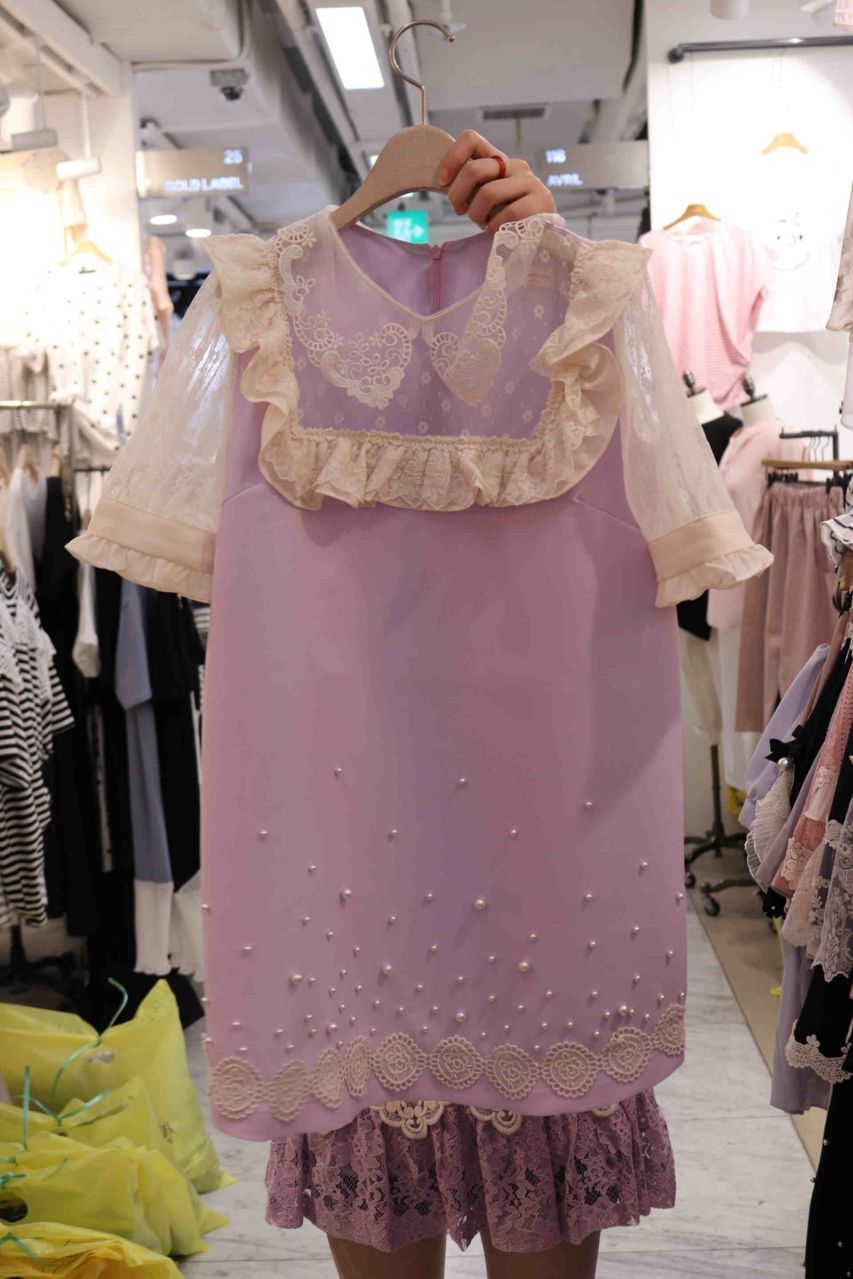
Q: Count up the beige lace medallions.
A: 10